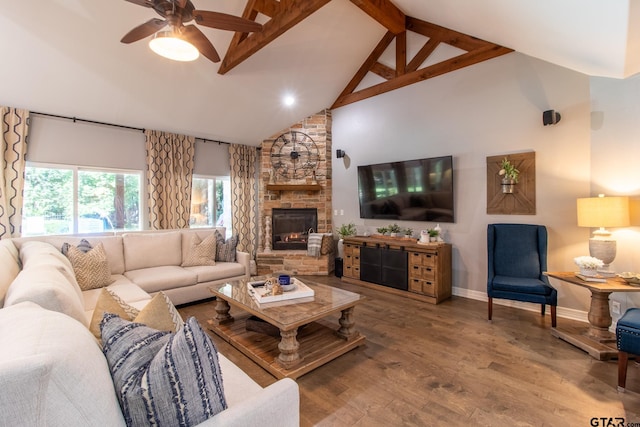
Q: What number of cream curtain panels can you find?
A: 3